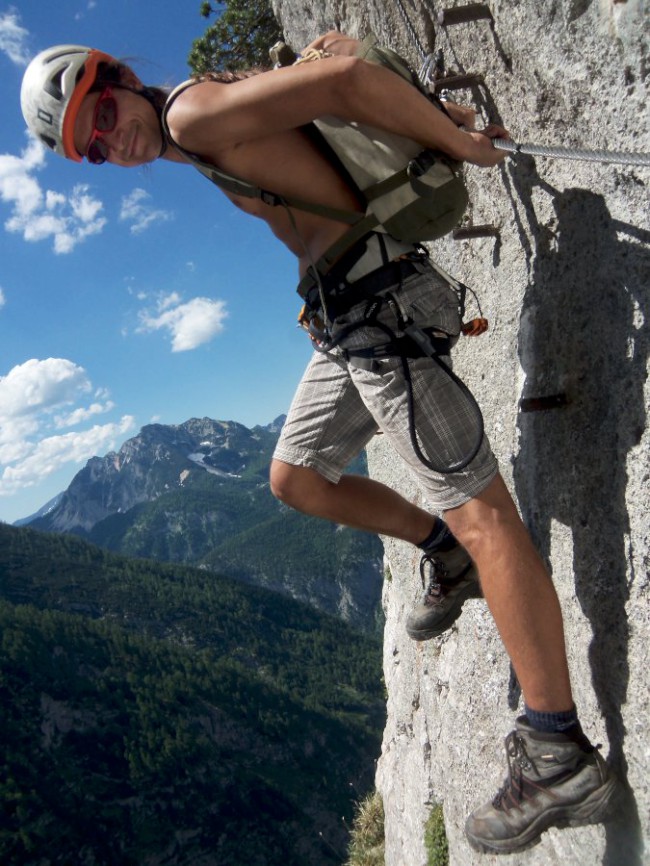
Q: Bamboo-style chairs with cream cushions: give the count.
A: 0